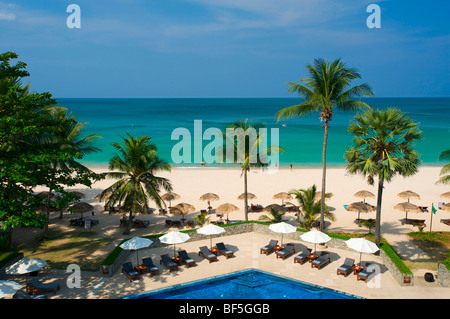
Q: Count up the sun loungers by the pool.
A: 14